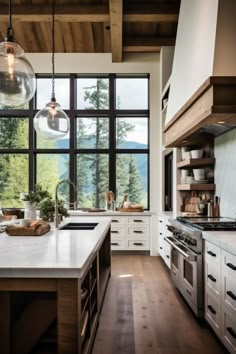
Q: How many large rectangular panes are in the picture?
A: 4